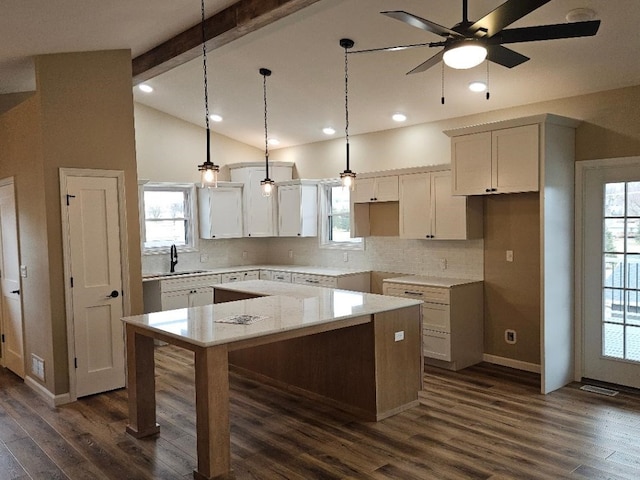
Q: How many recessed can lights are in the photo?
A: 6